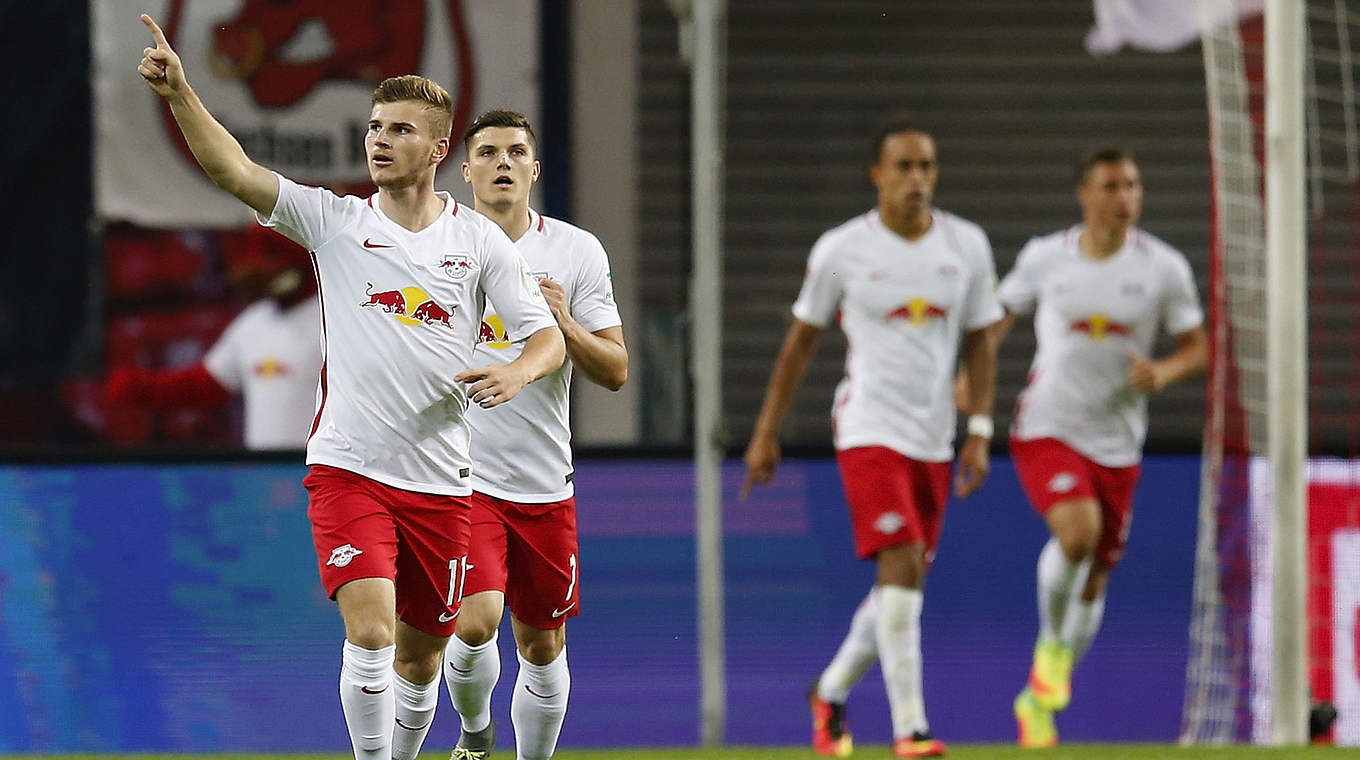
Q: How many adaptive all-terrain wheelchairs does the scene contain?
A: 0